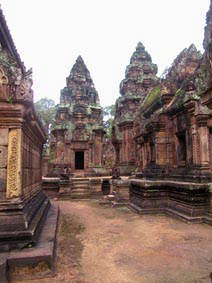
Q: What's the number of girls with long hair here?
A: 0